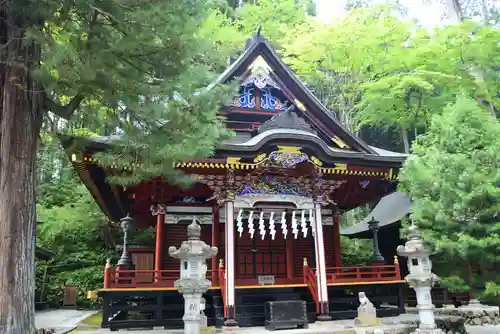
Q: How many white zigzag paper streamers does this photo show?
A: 8